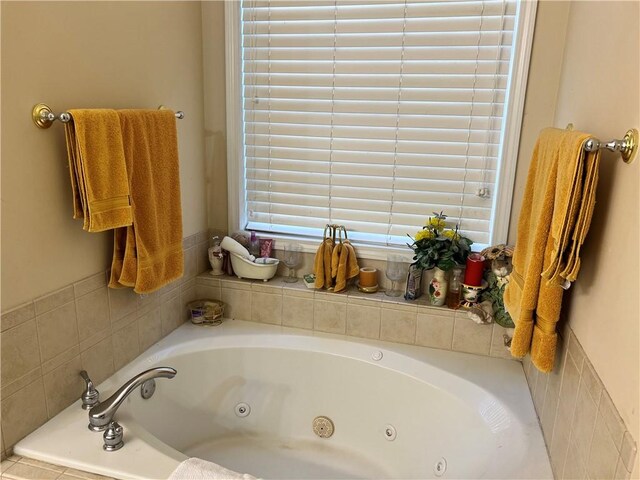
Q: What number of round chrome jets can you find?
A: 3